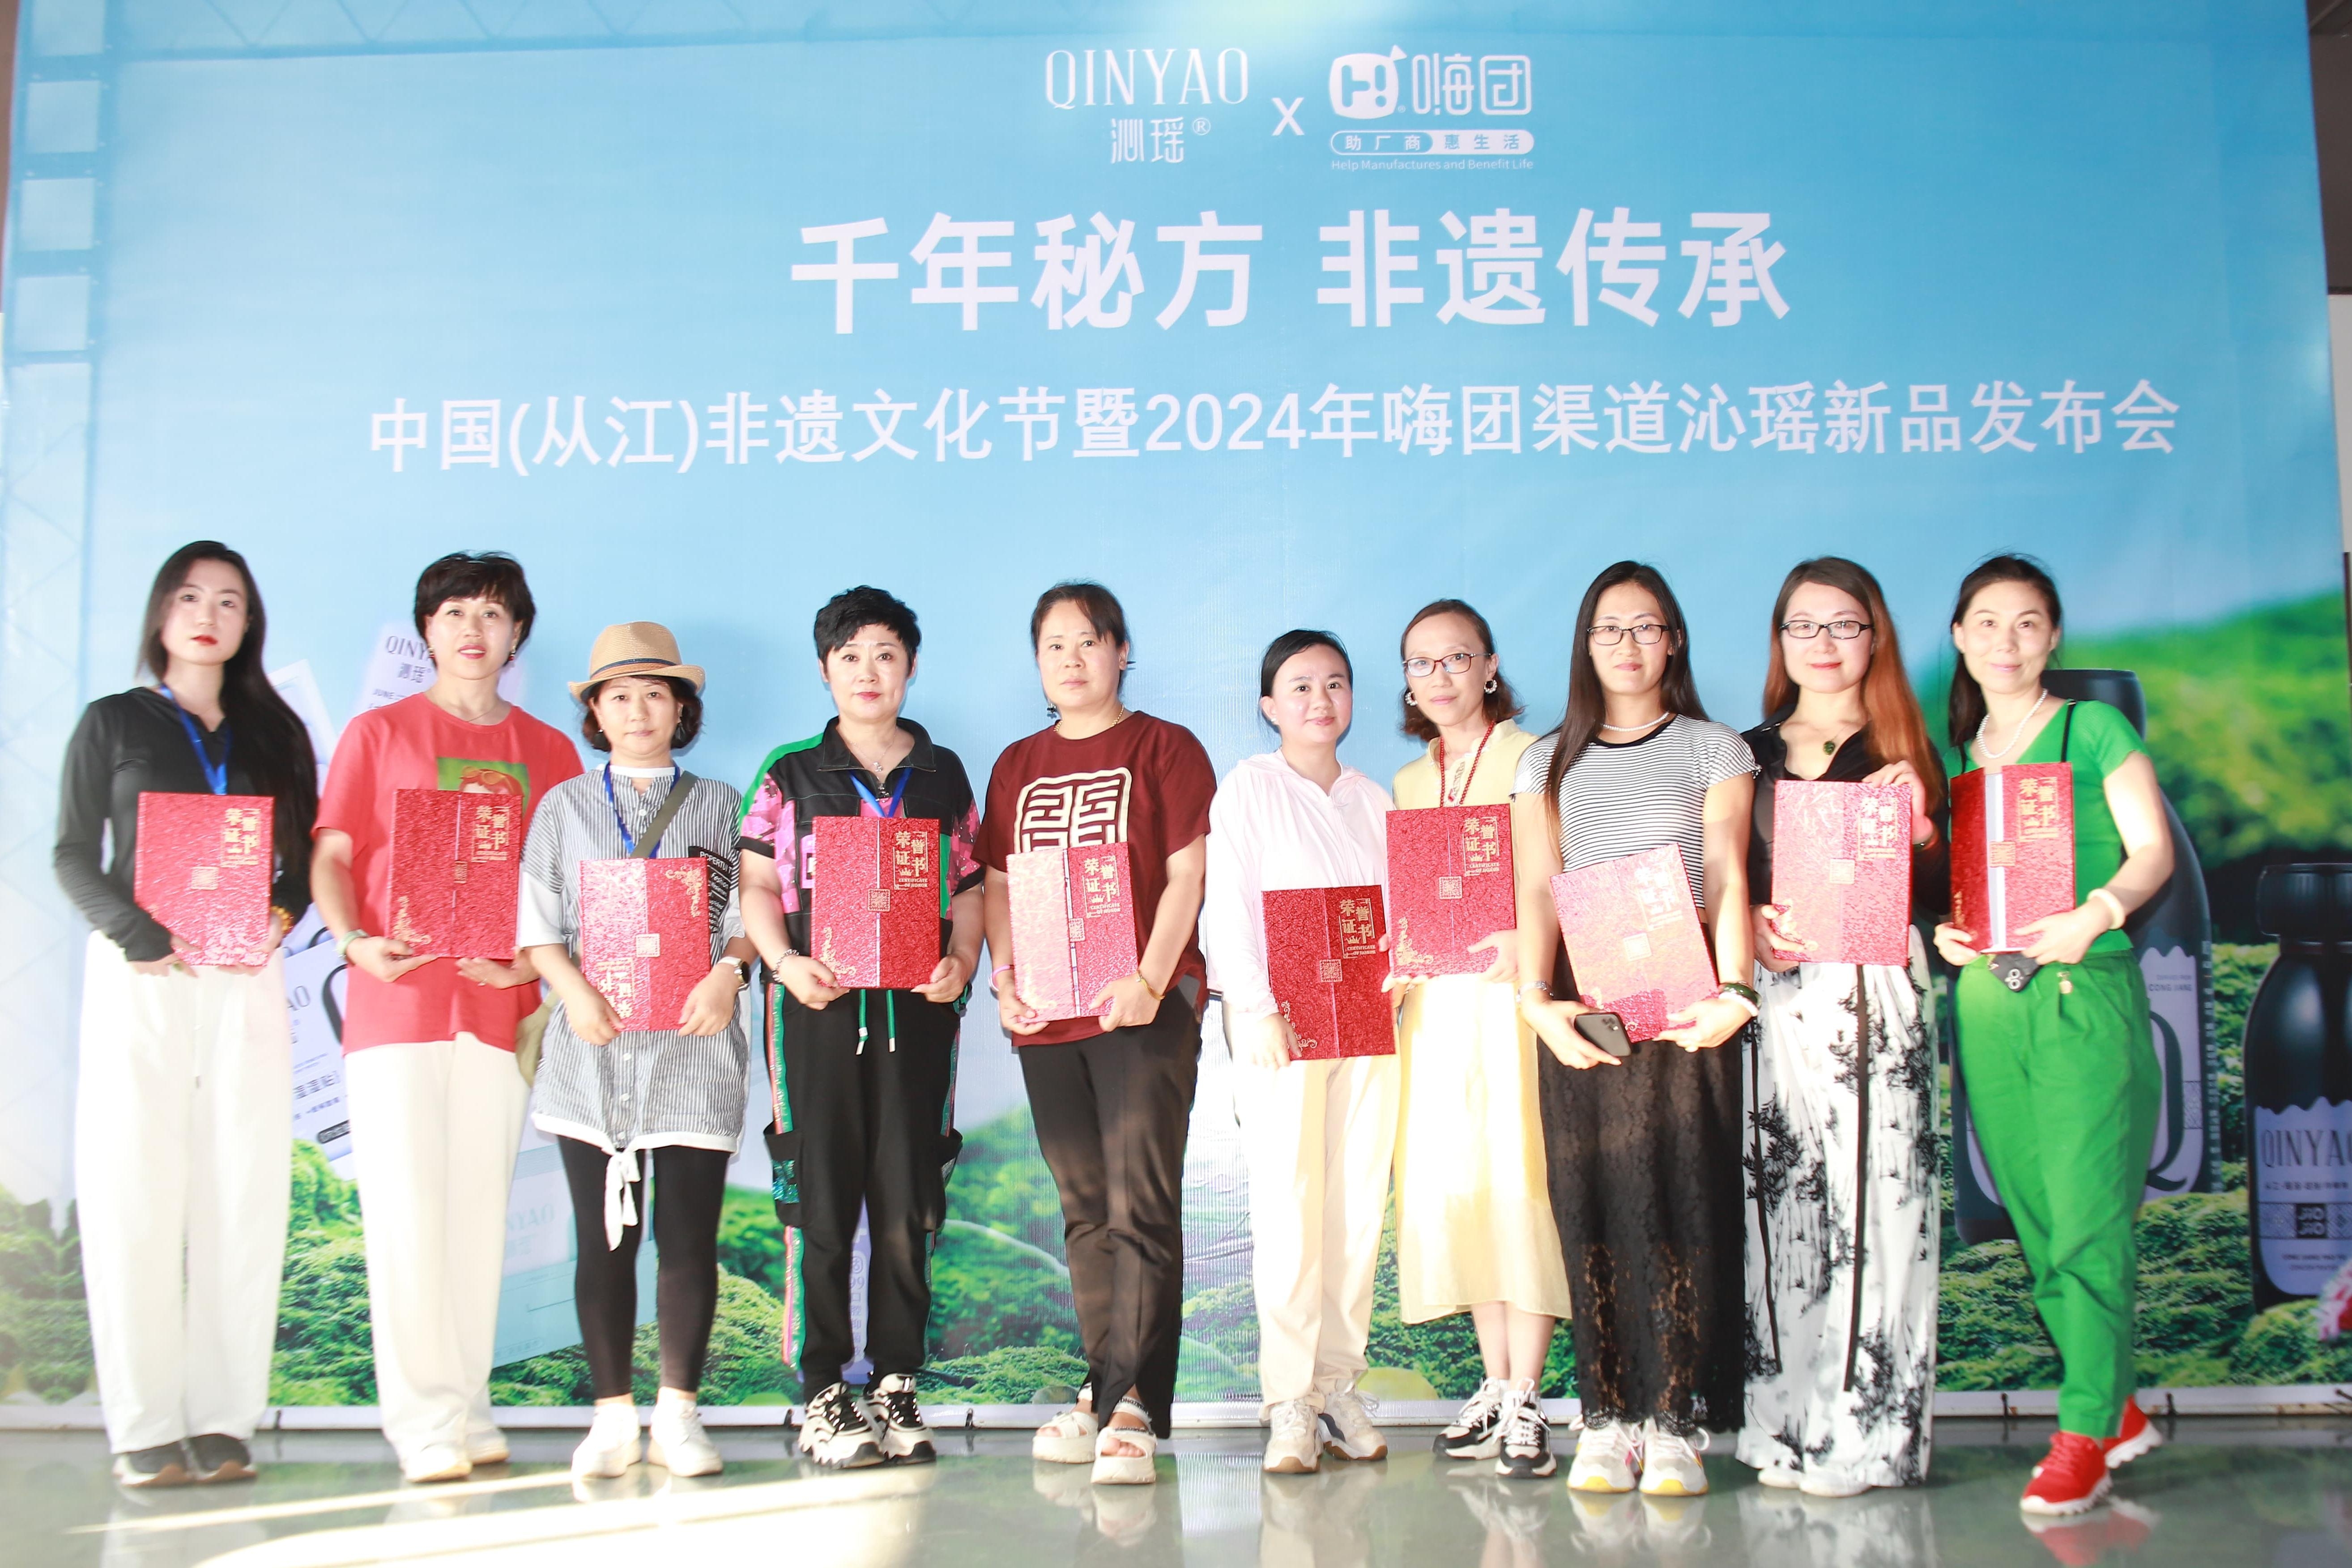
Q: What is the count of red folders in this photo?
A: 10